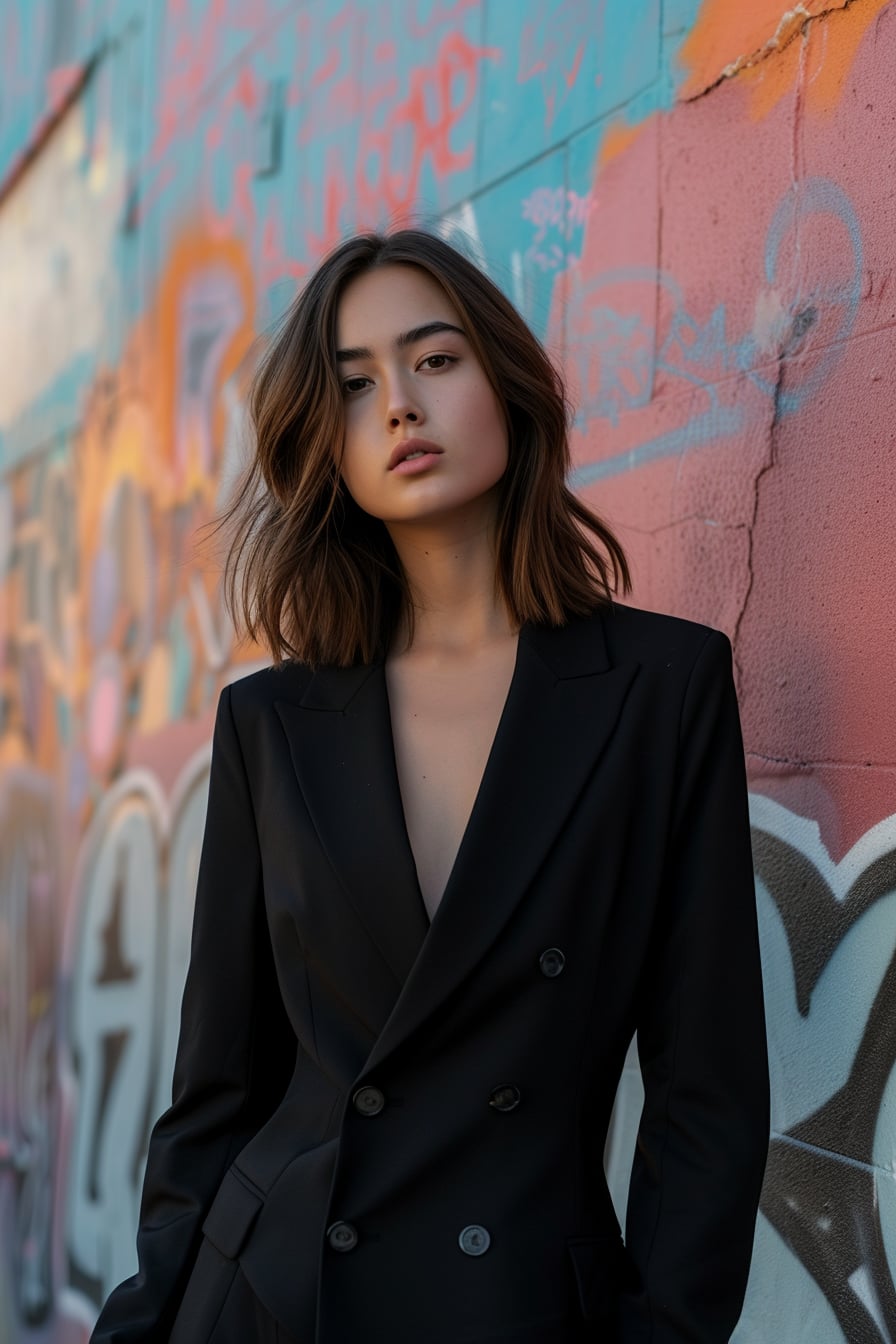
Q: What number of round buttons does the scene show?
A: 5